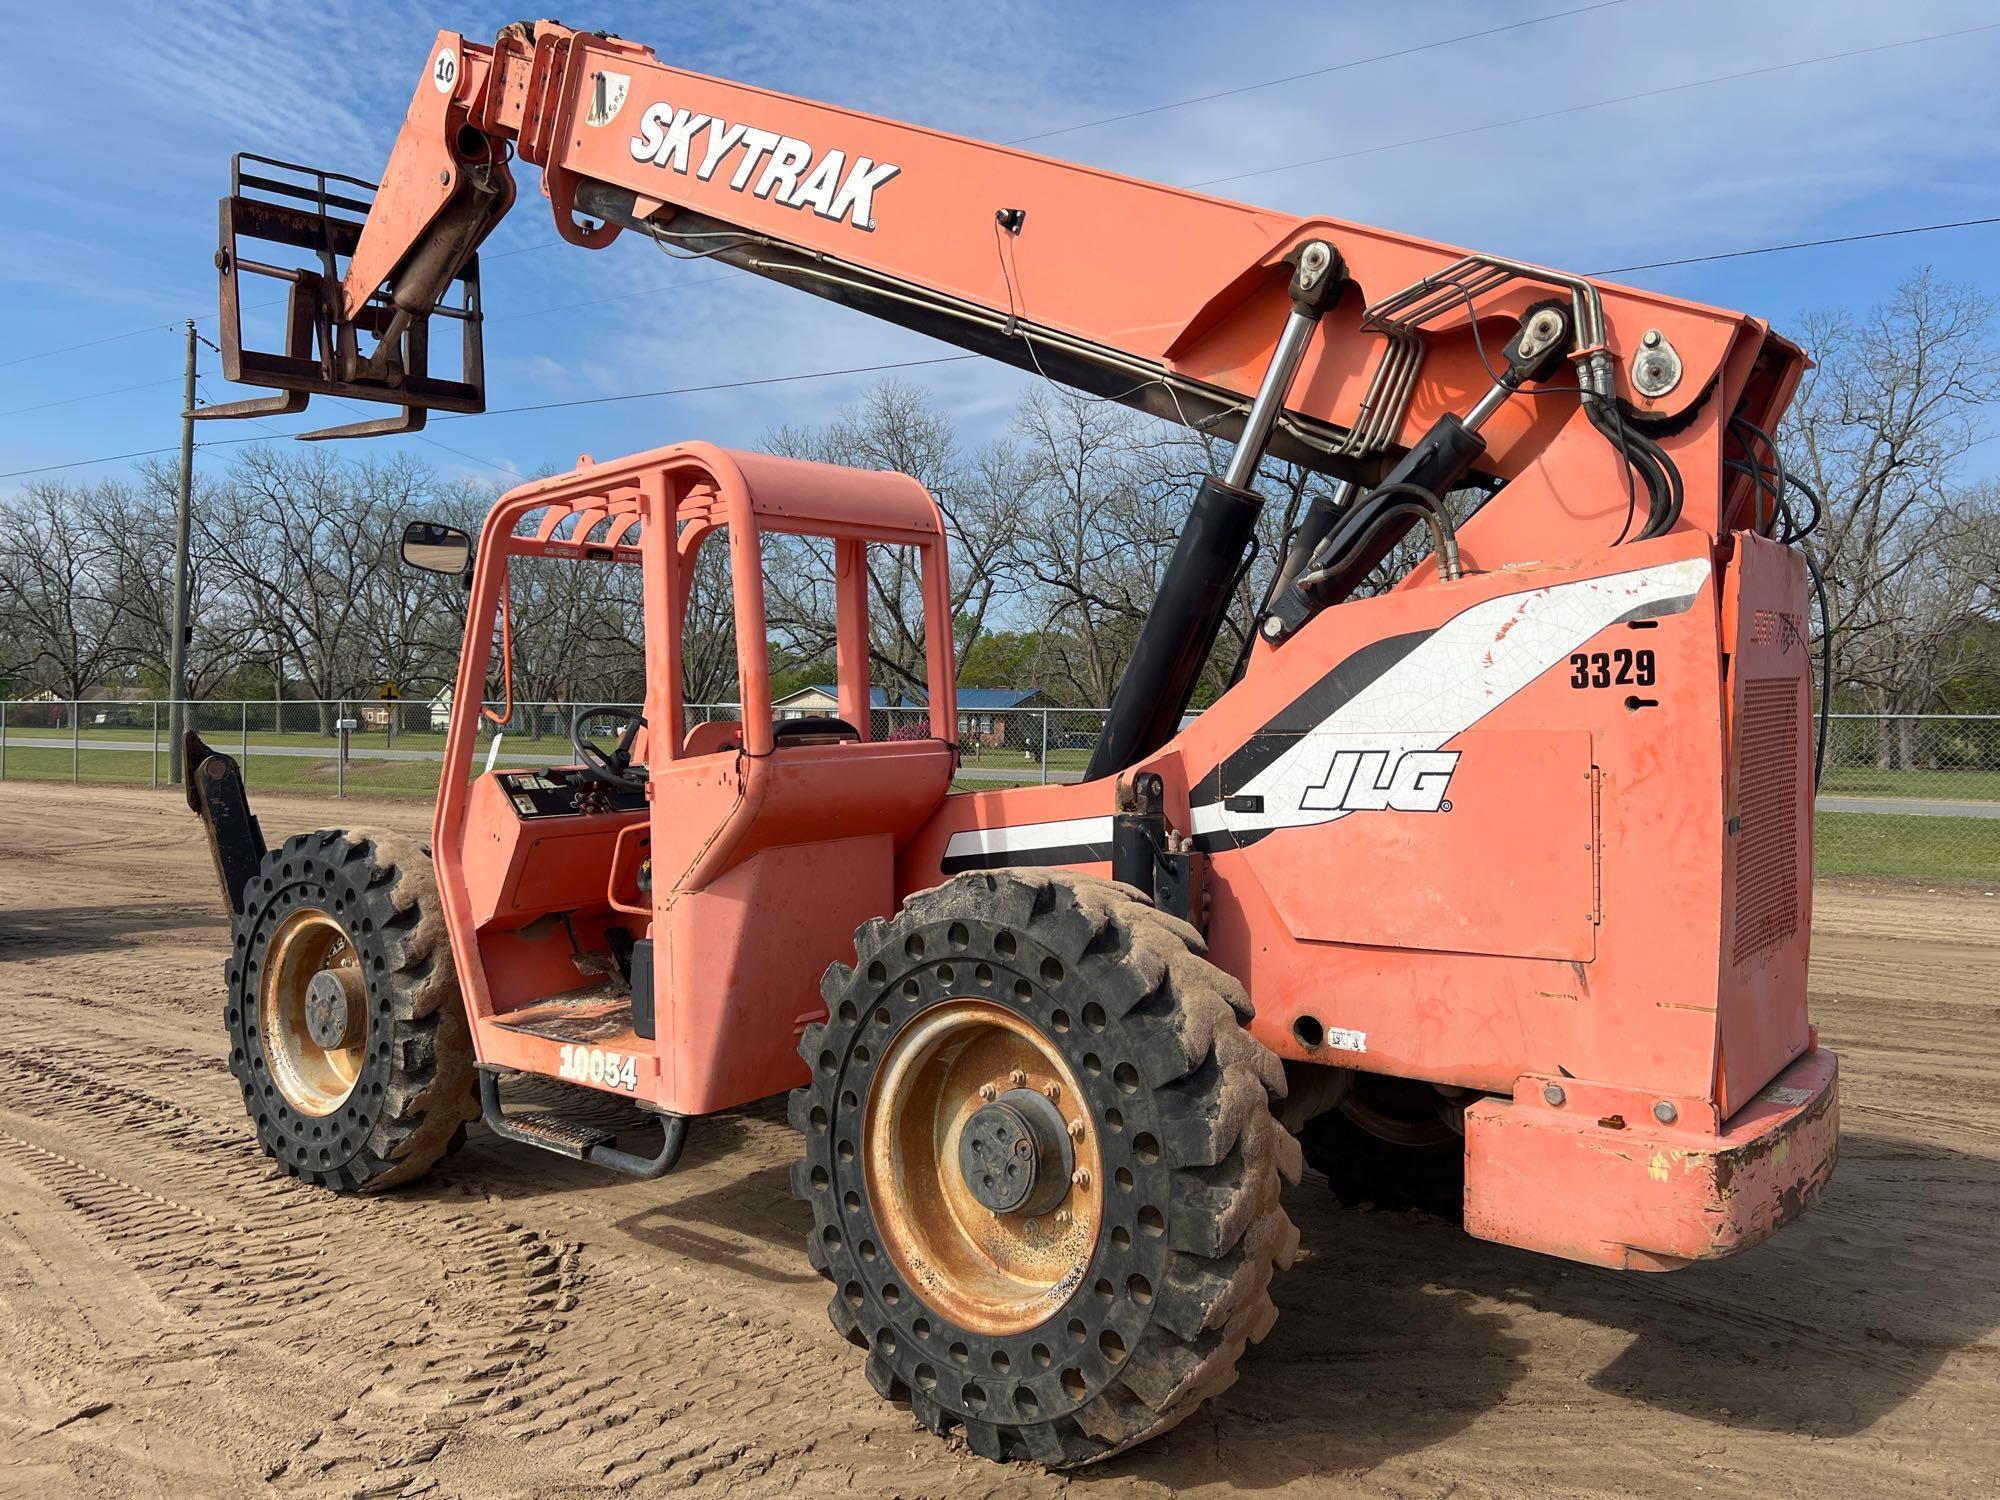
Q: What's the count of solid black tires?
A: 3